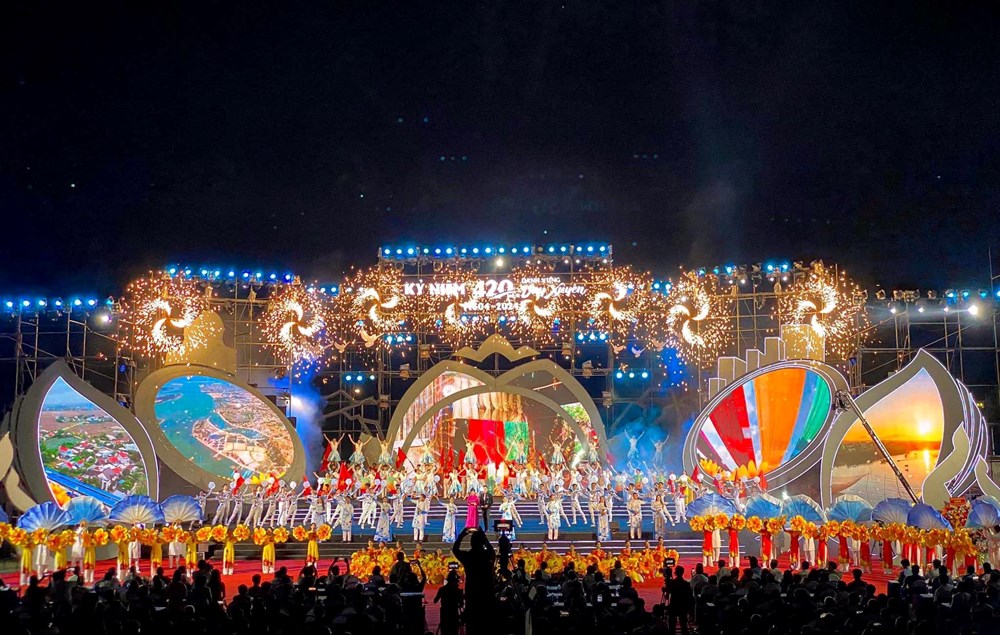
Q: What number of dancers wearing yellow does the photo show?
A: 9